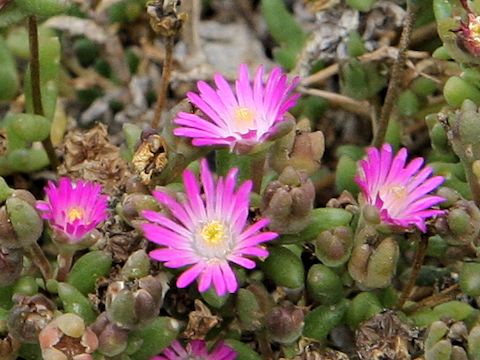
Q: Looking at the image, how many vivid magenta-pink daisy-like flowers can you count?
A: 5